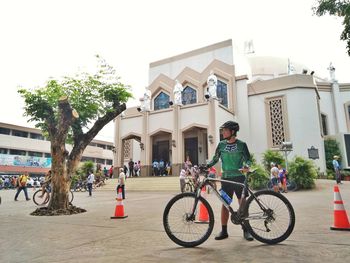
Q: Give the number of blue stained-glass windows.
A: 3